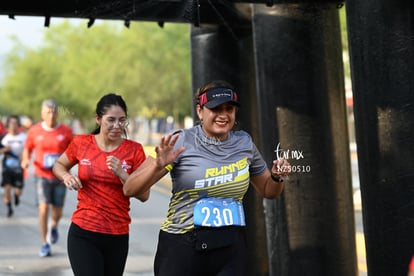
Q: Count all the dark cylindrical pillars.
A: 3